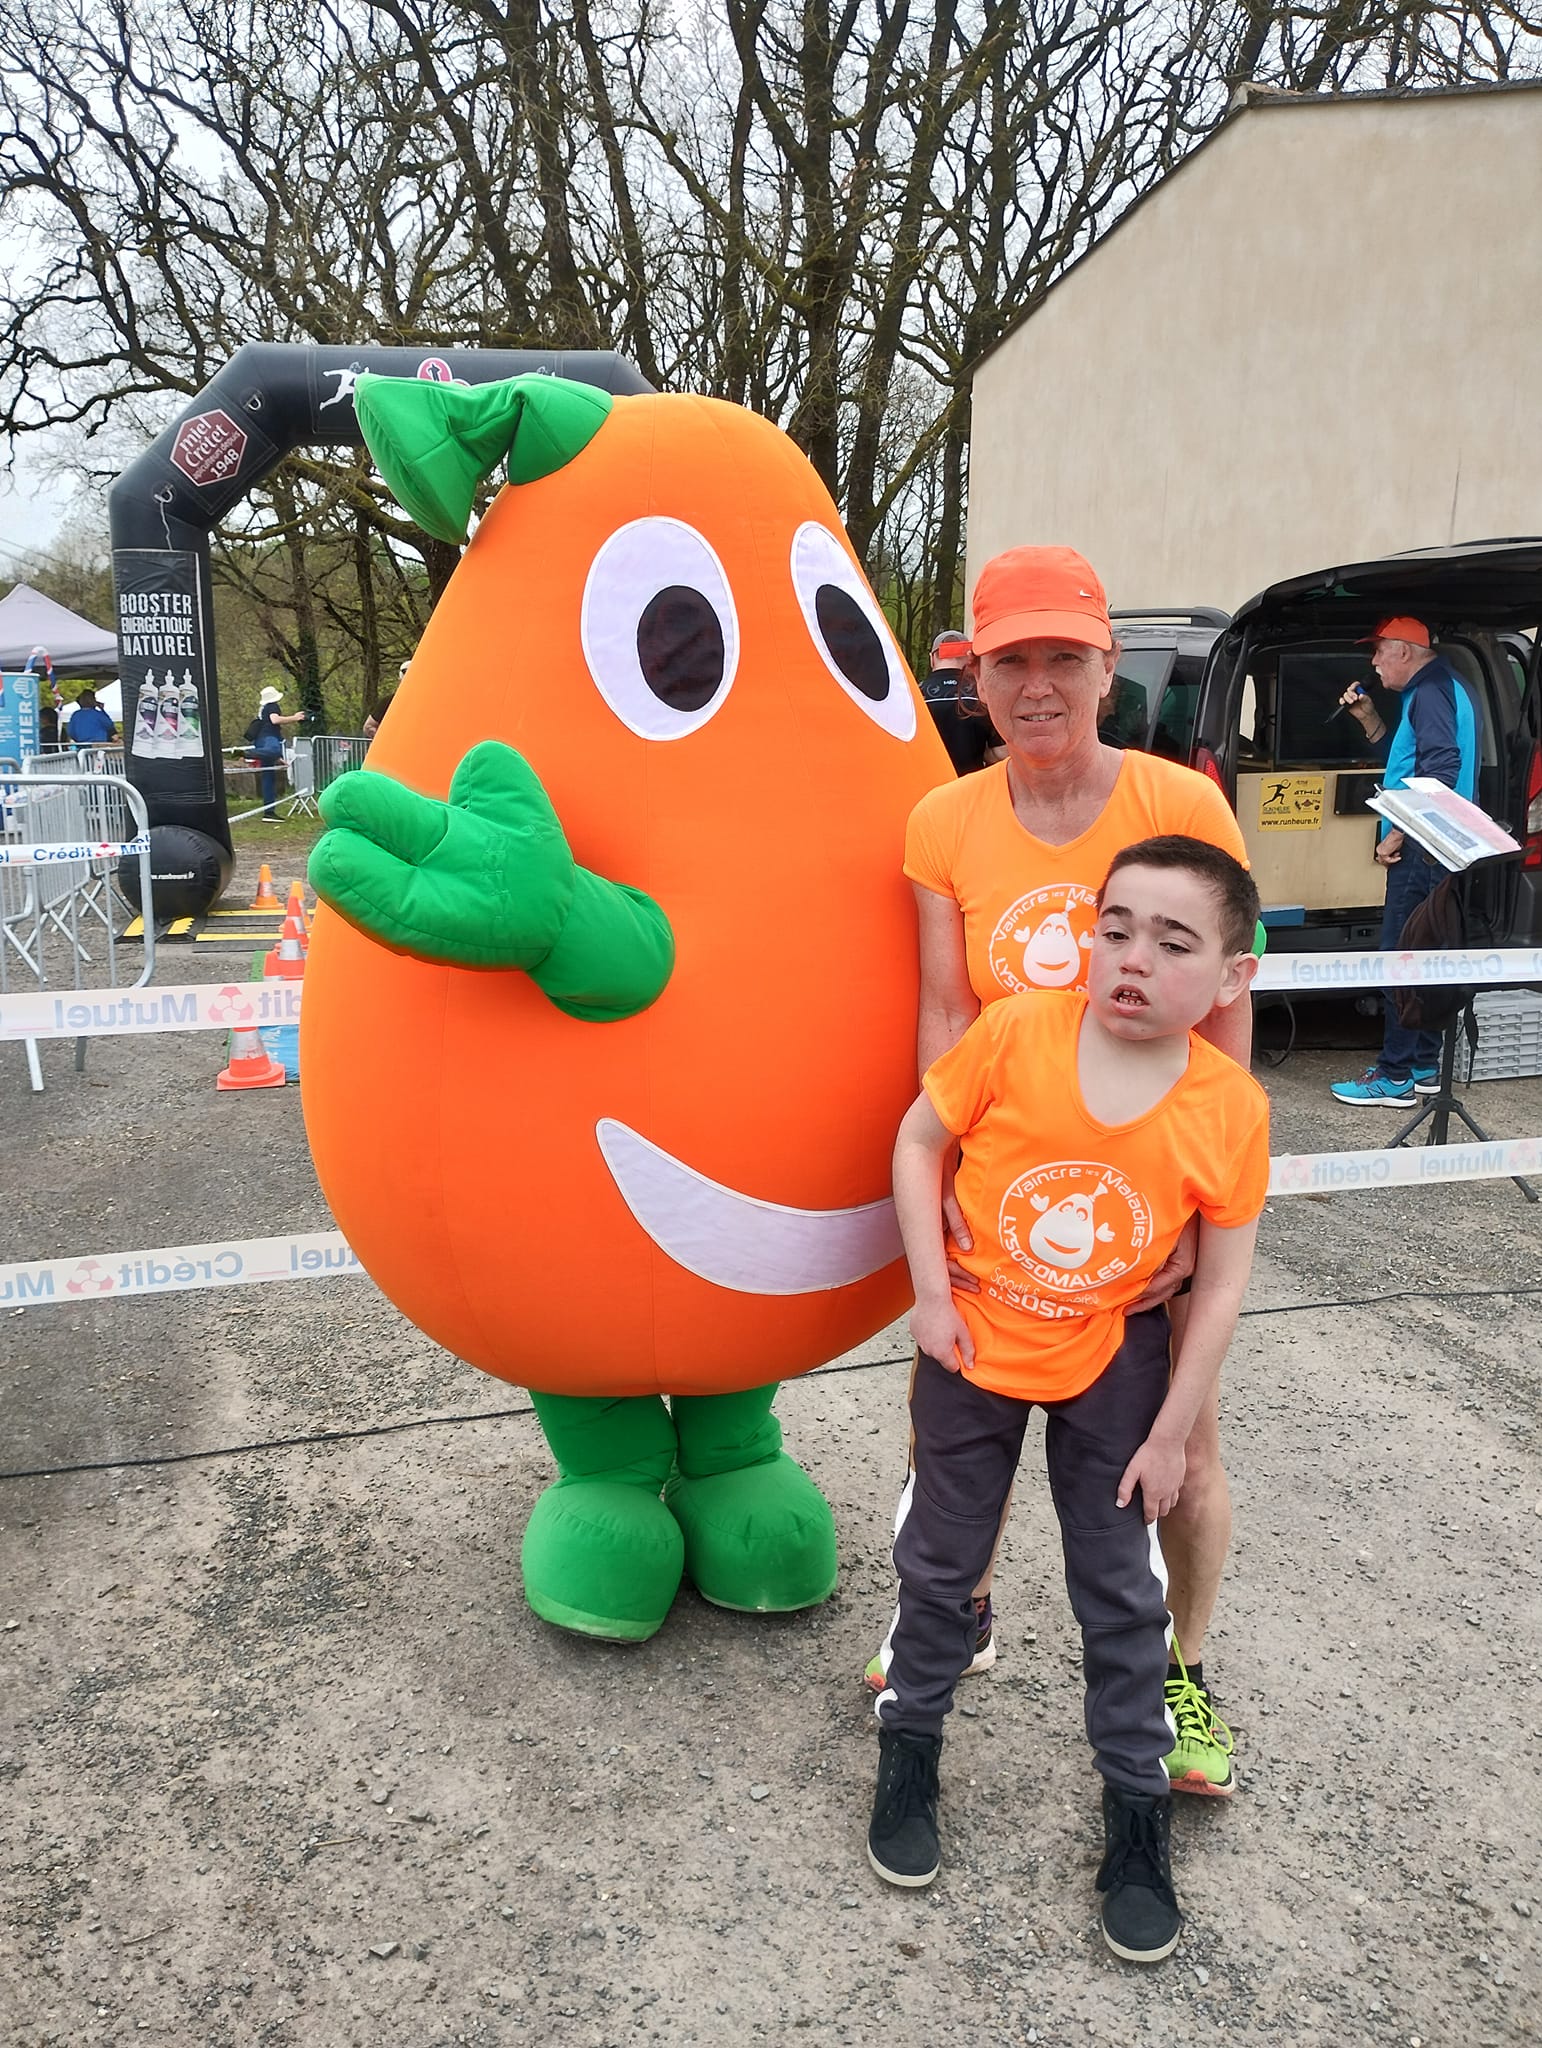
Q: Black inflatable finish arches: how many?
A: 1